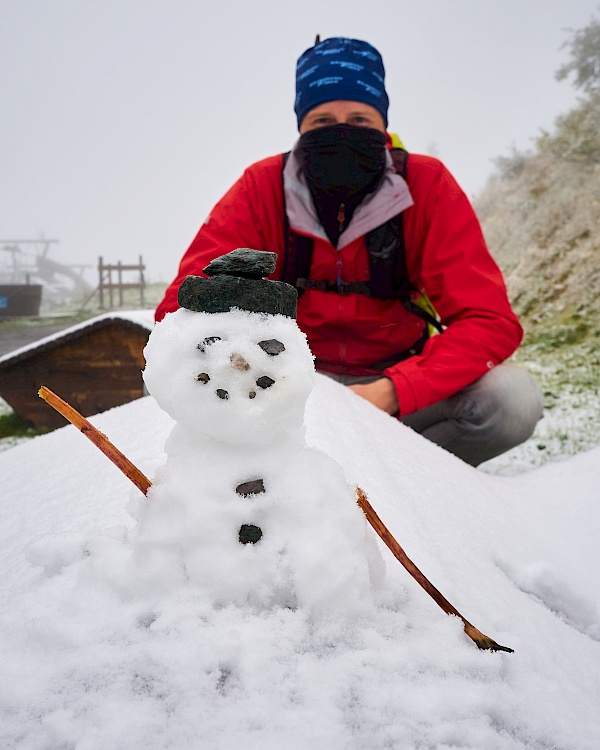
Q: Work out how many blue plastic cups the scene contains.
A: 0